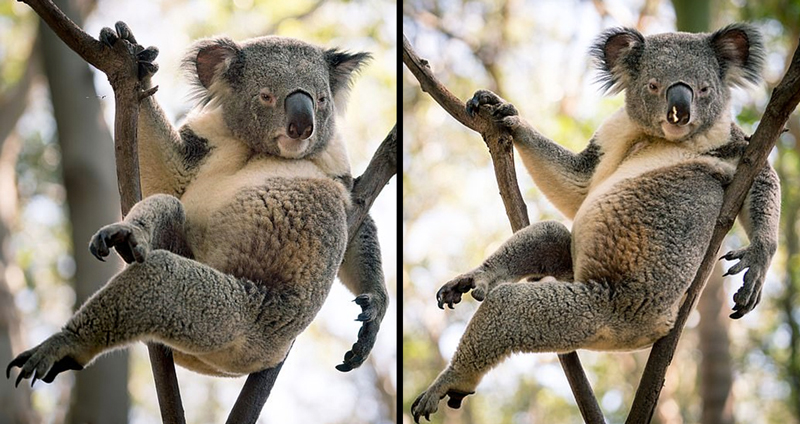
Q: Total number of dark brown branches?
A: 4